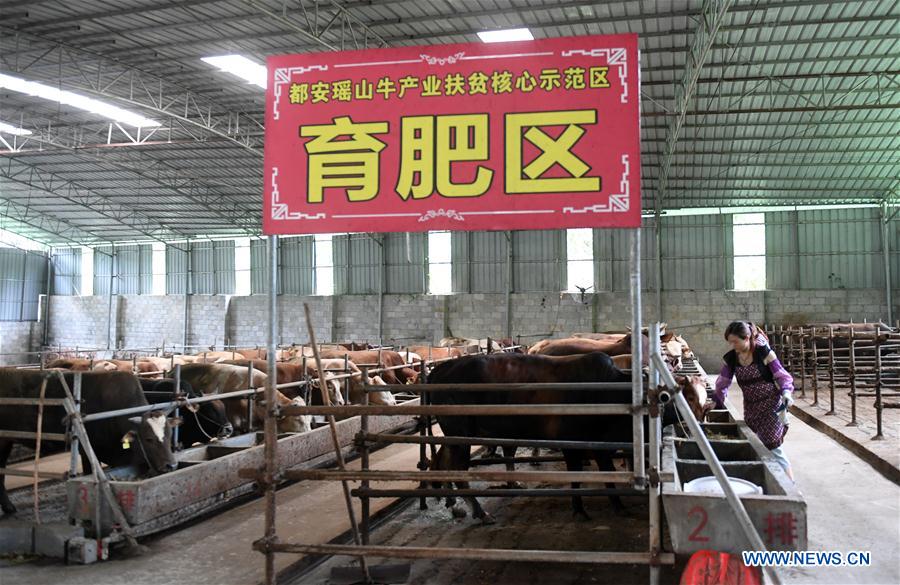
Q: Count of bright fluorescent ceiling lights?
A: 4